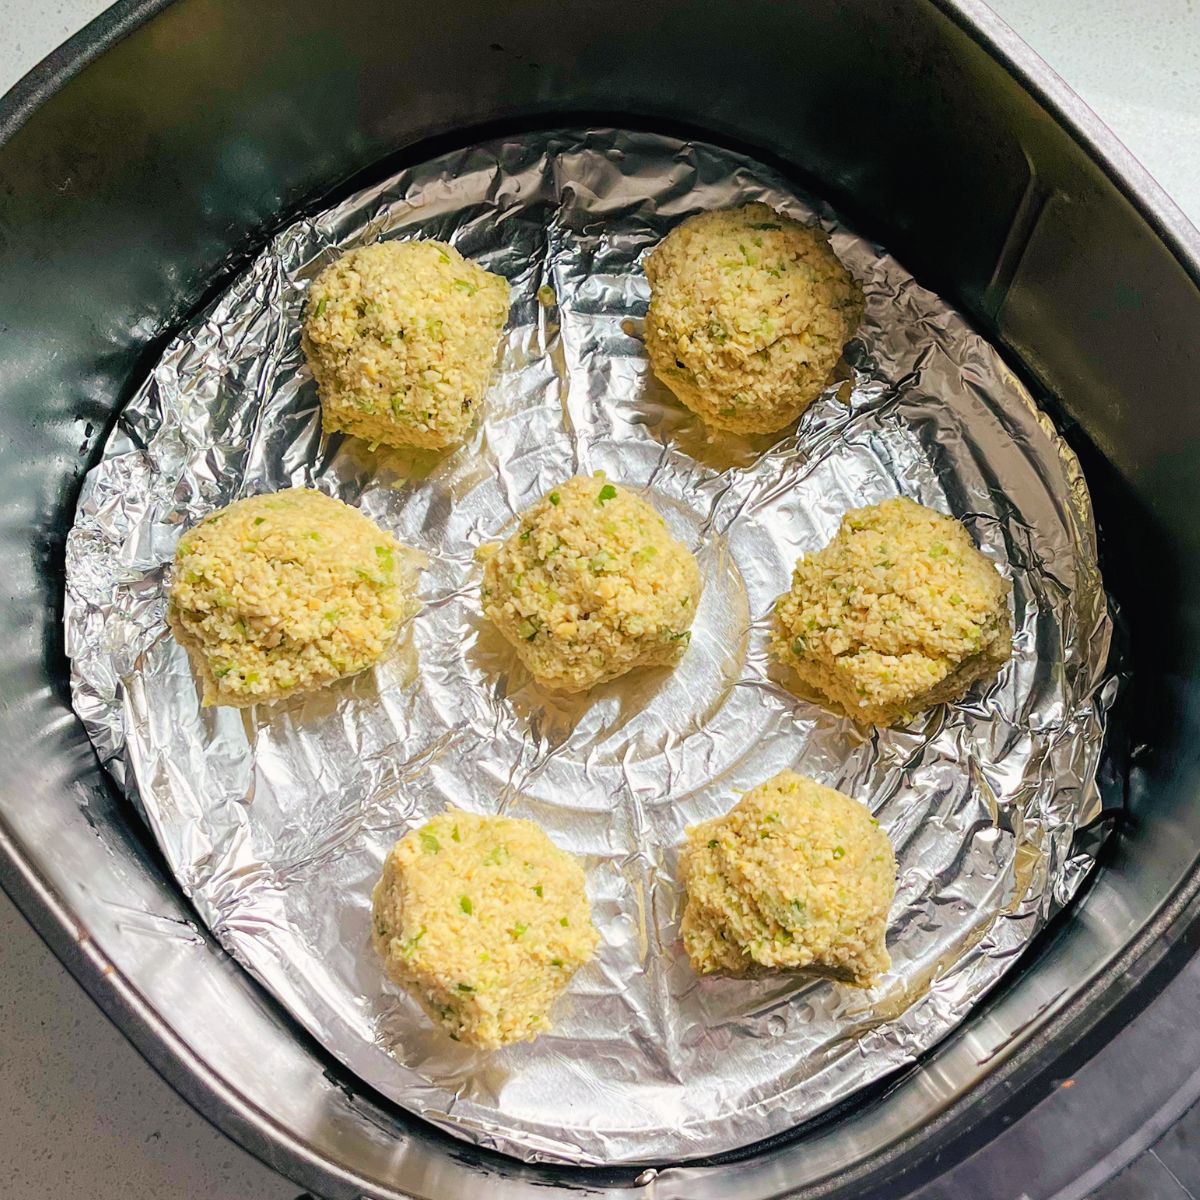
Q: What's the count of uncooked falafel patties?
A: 7